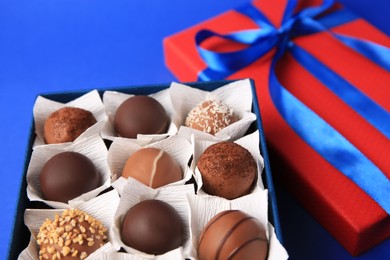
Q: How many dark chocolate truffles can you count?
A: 3